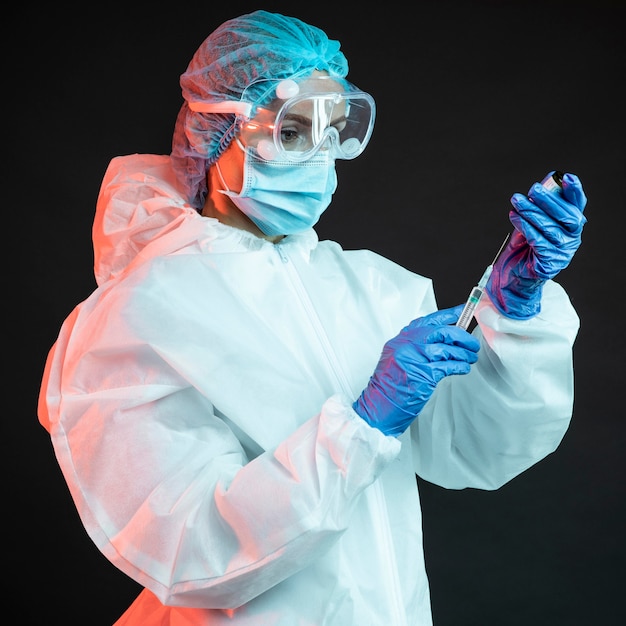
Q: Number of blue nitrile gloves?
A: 2